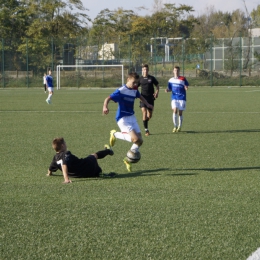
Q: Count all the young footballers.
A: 5